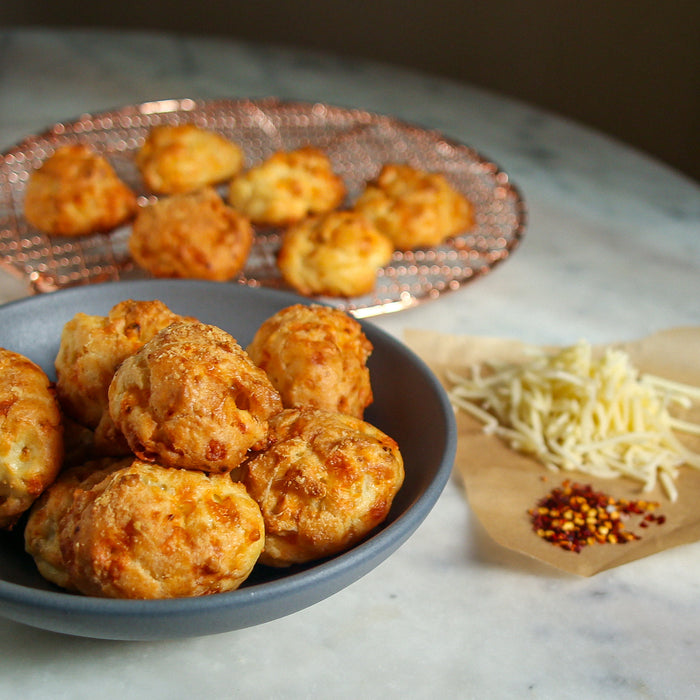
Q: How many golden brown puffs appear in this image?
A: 12